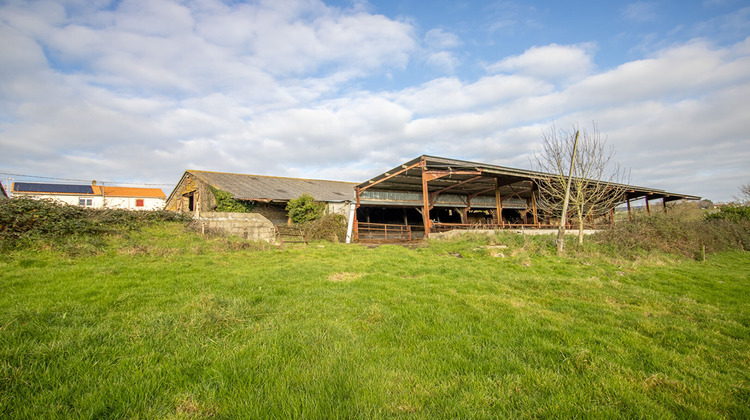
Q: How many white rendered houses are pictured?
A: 1